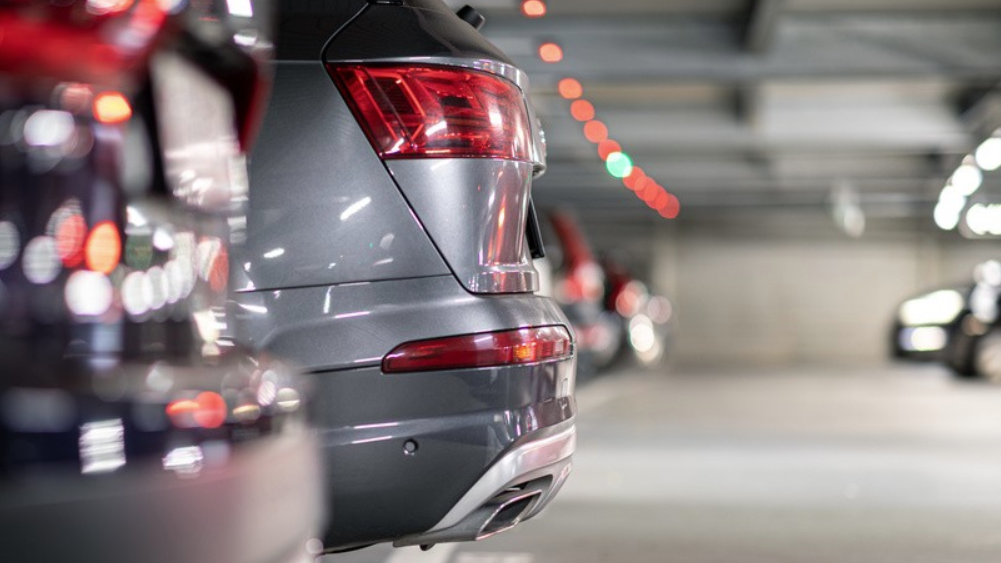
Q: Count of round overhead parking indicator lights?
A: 11